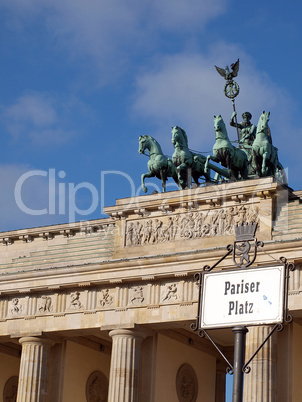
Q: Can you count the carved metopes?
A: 6